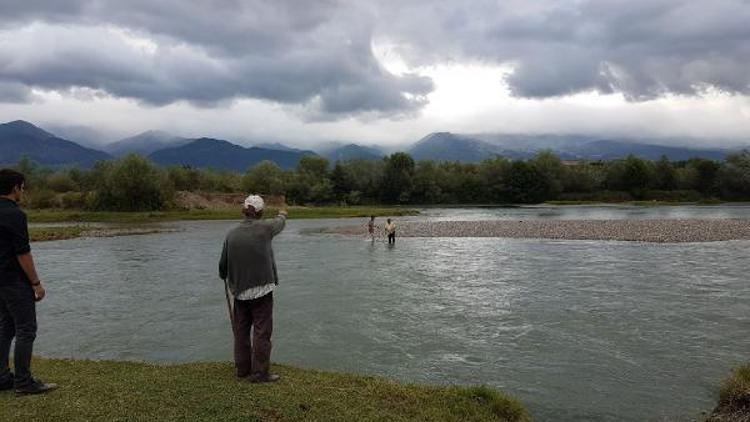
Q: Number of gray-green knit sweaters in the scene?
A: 1